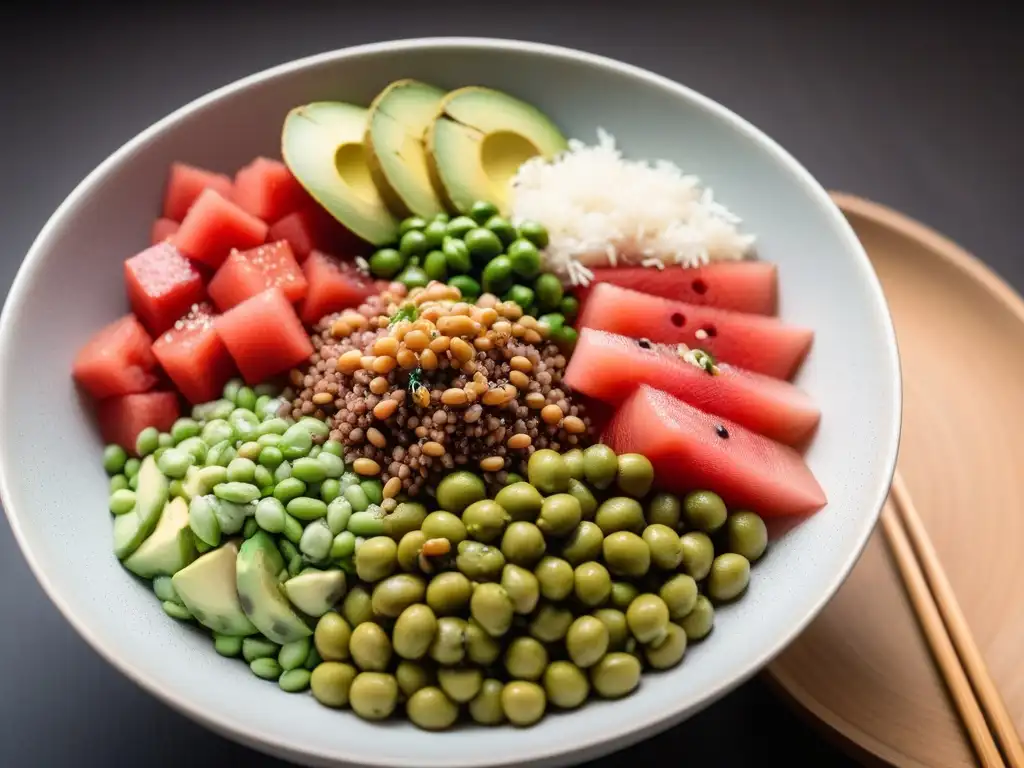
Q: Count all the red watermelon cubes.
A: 12